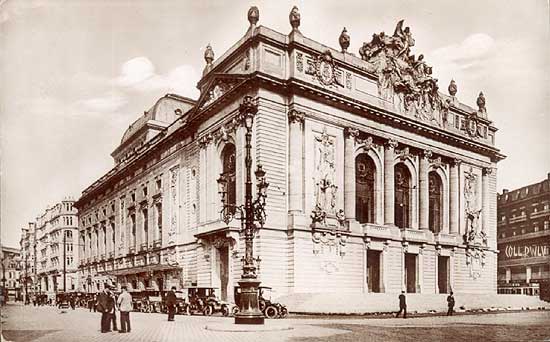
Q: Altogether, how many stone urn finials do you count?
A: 6